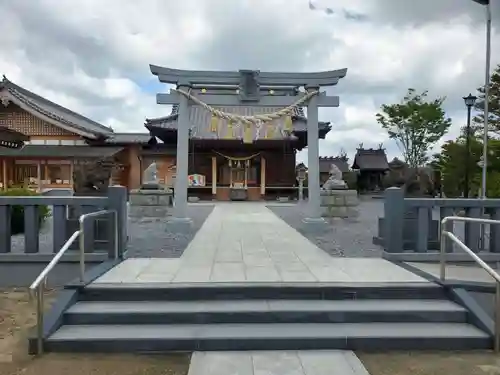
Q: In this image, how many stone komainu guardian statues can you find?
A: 2